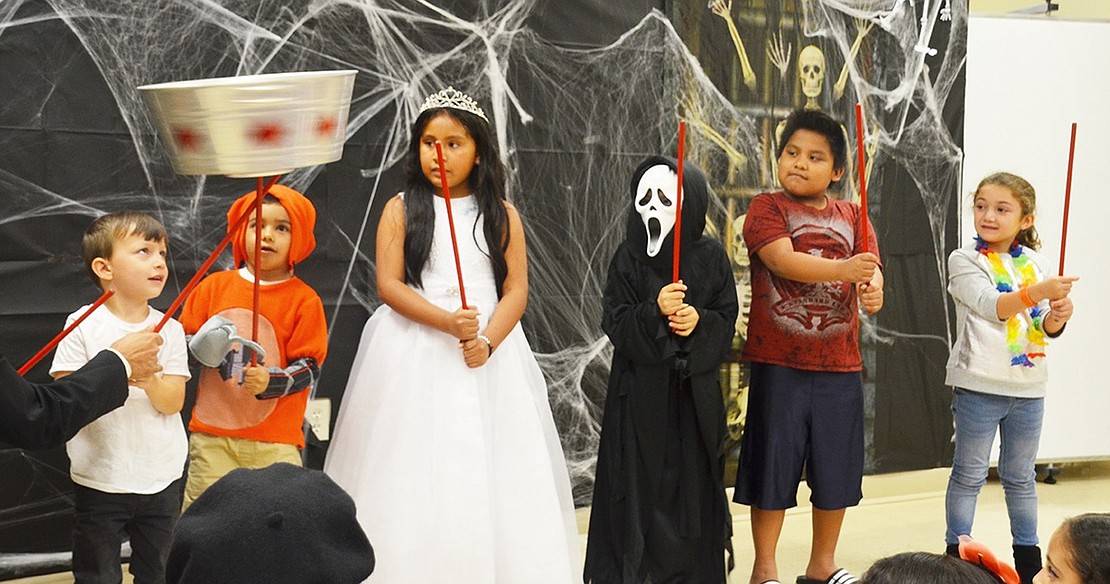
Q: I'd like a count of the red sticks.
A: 7